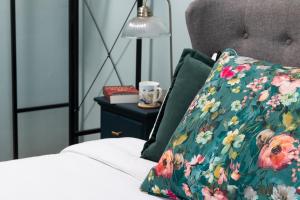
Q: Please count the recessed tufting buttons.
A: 2